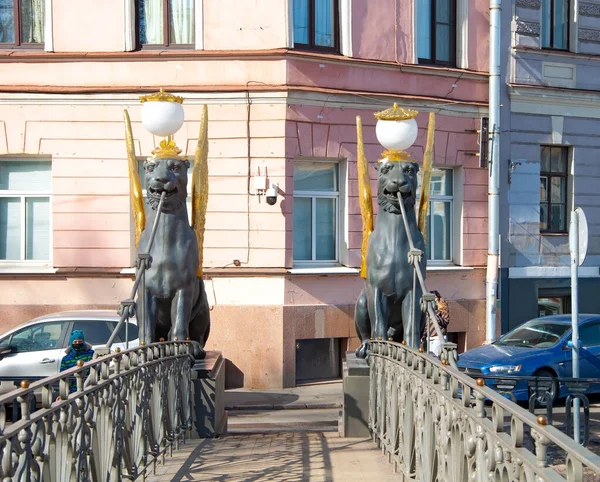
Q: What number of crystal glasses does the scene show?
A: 2